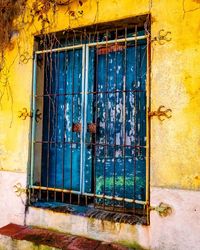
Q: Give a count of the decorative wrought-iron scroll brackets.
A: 6